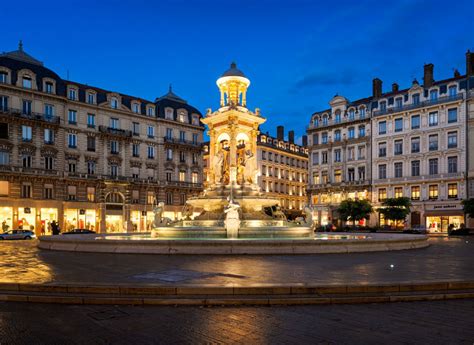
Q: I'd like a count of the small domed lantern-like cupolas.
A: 1